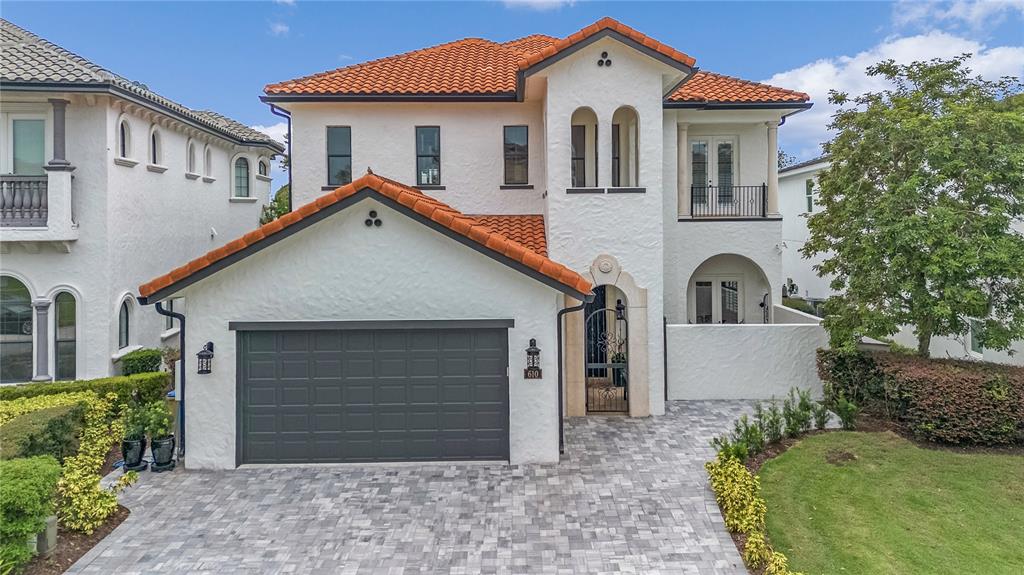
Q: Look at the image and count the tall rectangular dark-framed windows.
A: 3